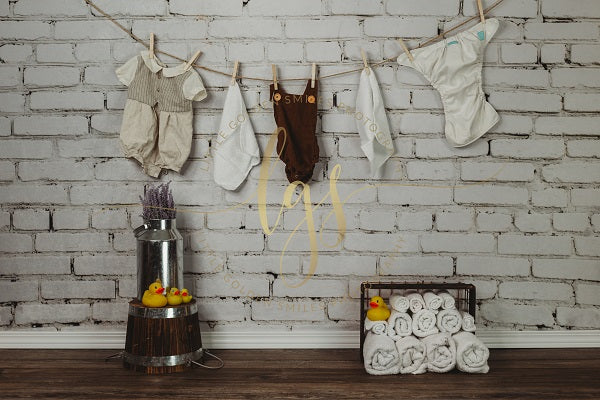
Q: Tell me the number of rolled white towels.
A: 13